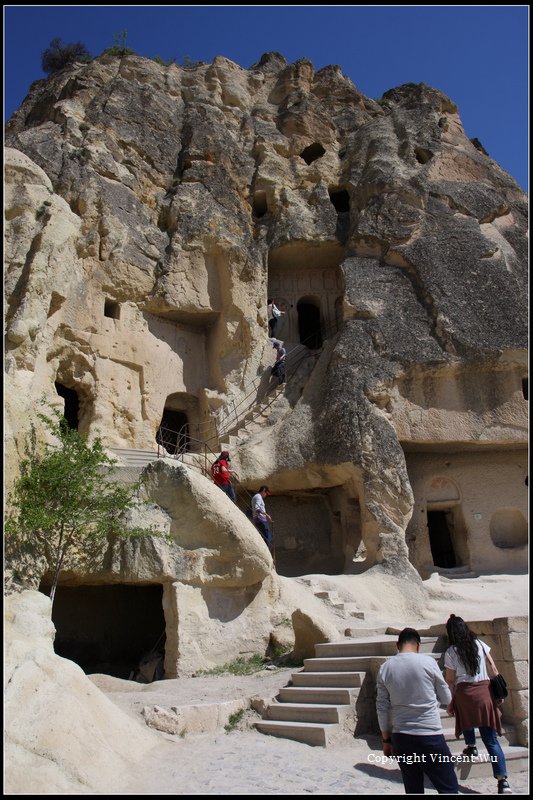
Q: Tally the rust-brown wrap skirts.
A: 1